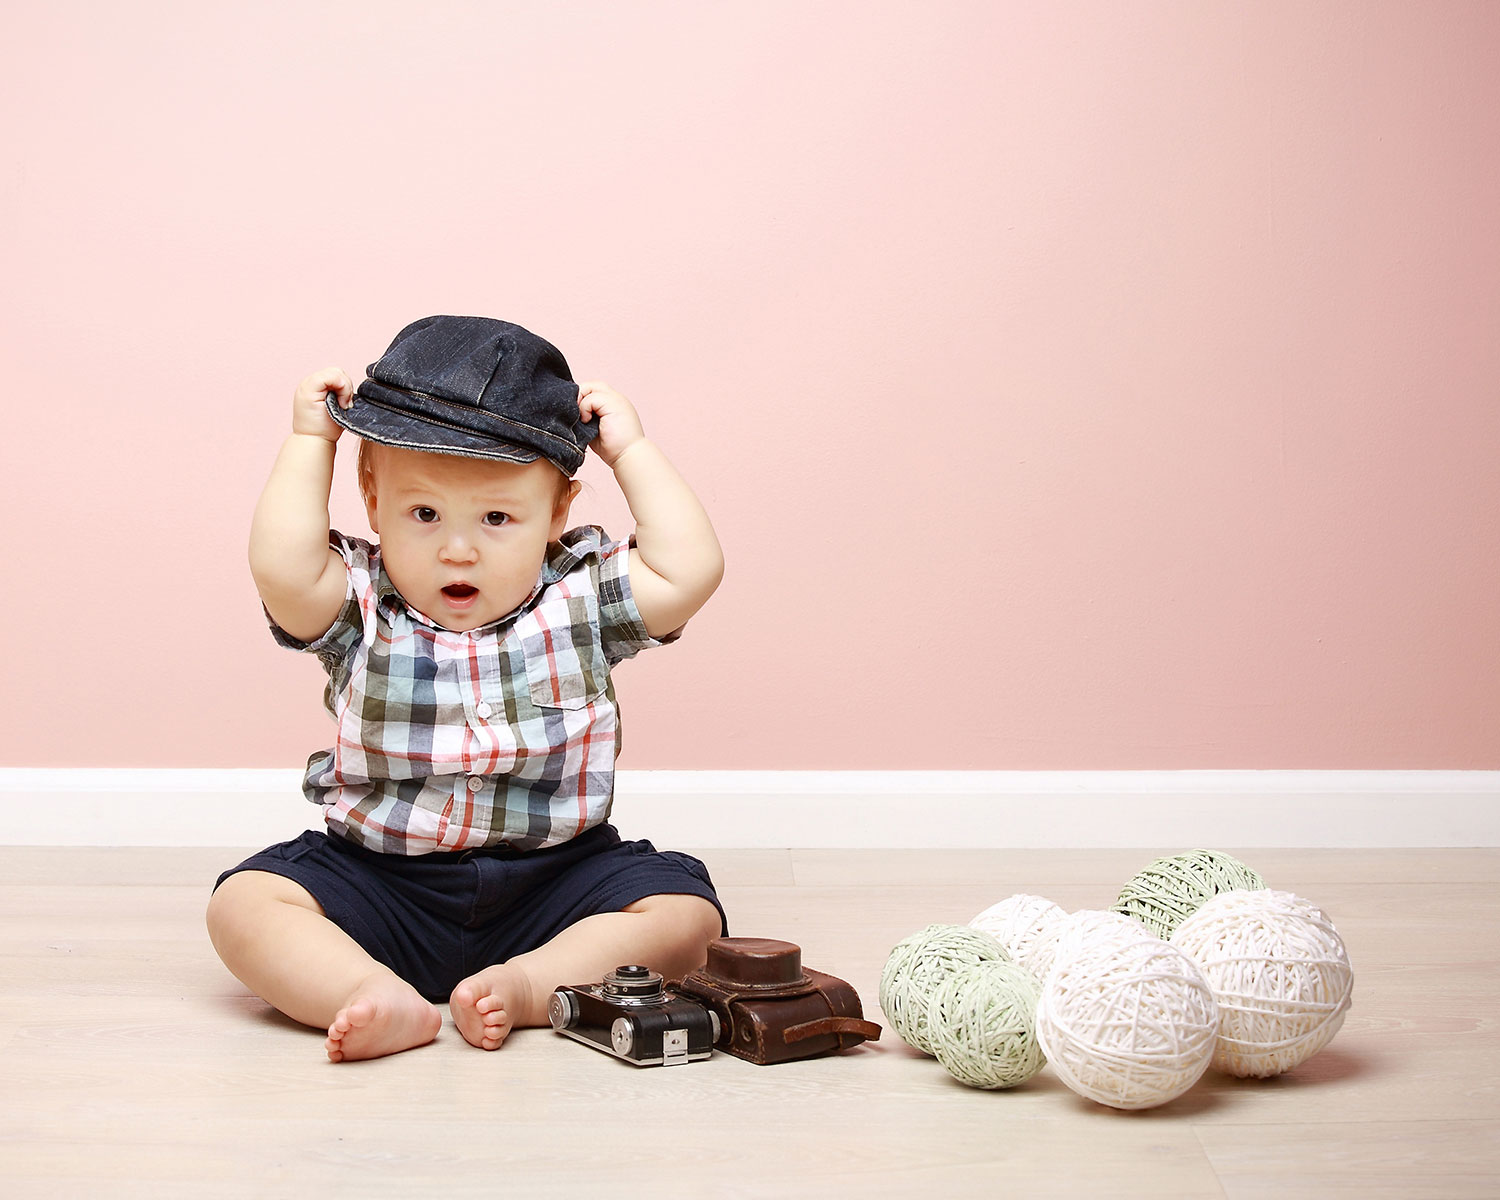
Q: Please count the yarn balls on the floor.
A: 7